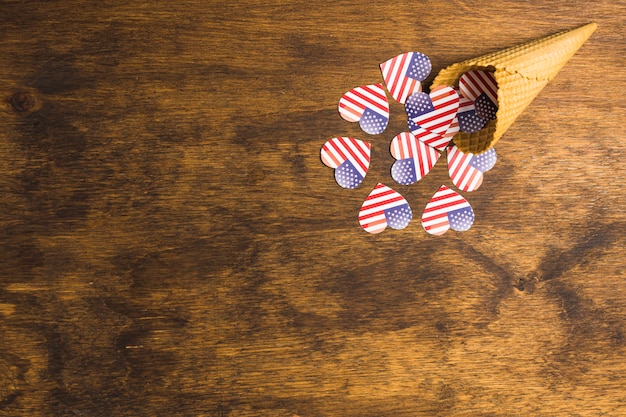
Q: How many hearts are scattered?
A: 11